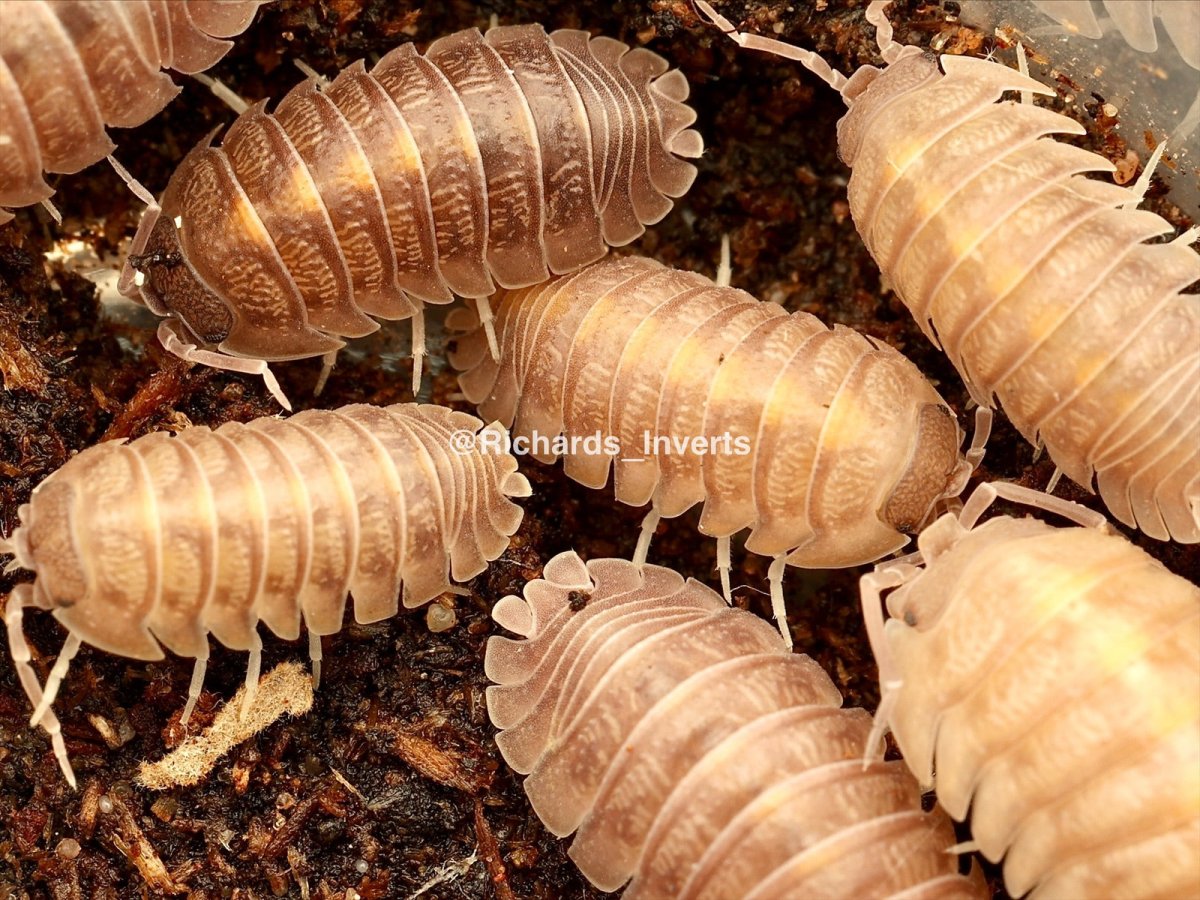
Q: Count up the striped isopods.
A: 7